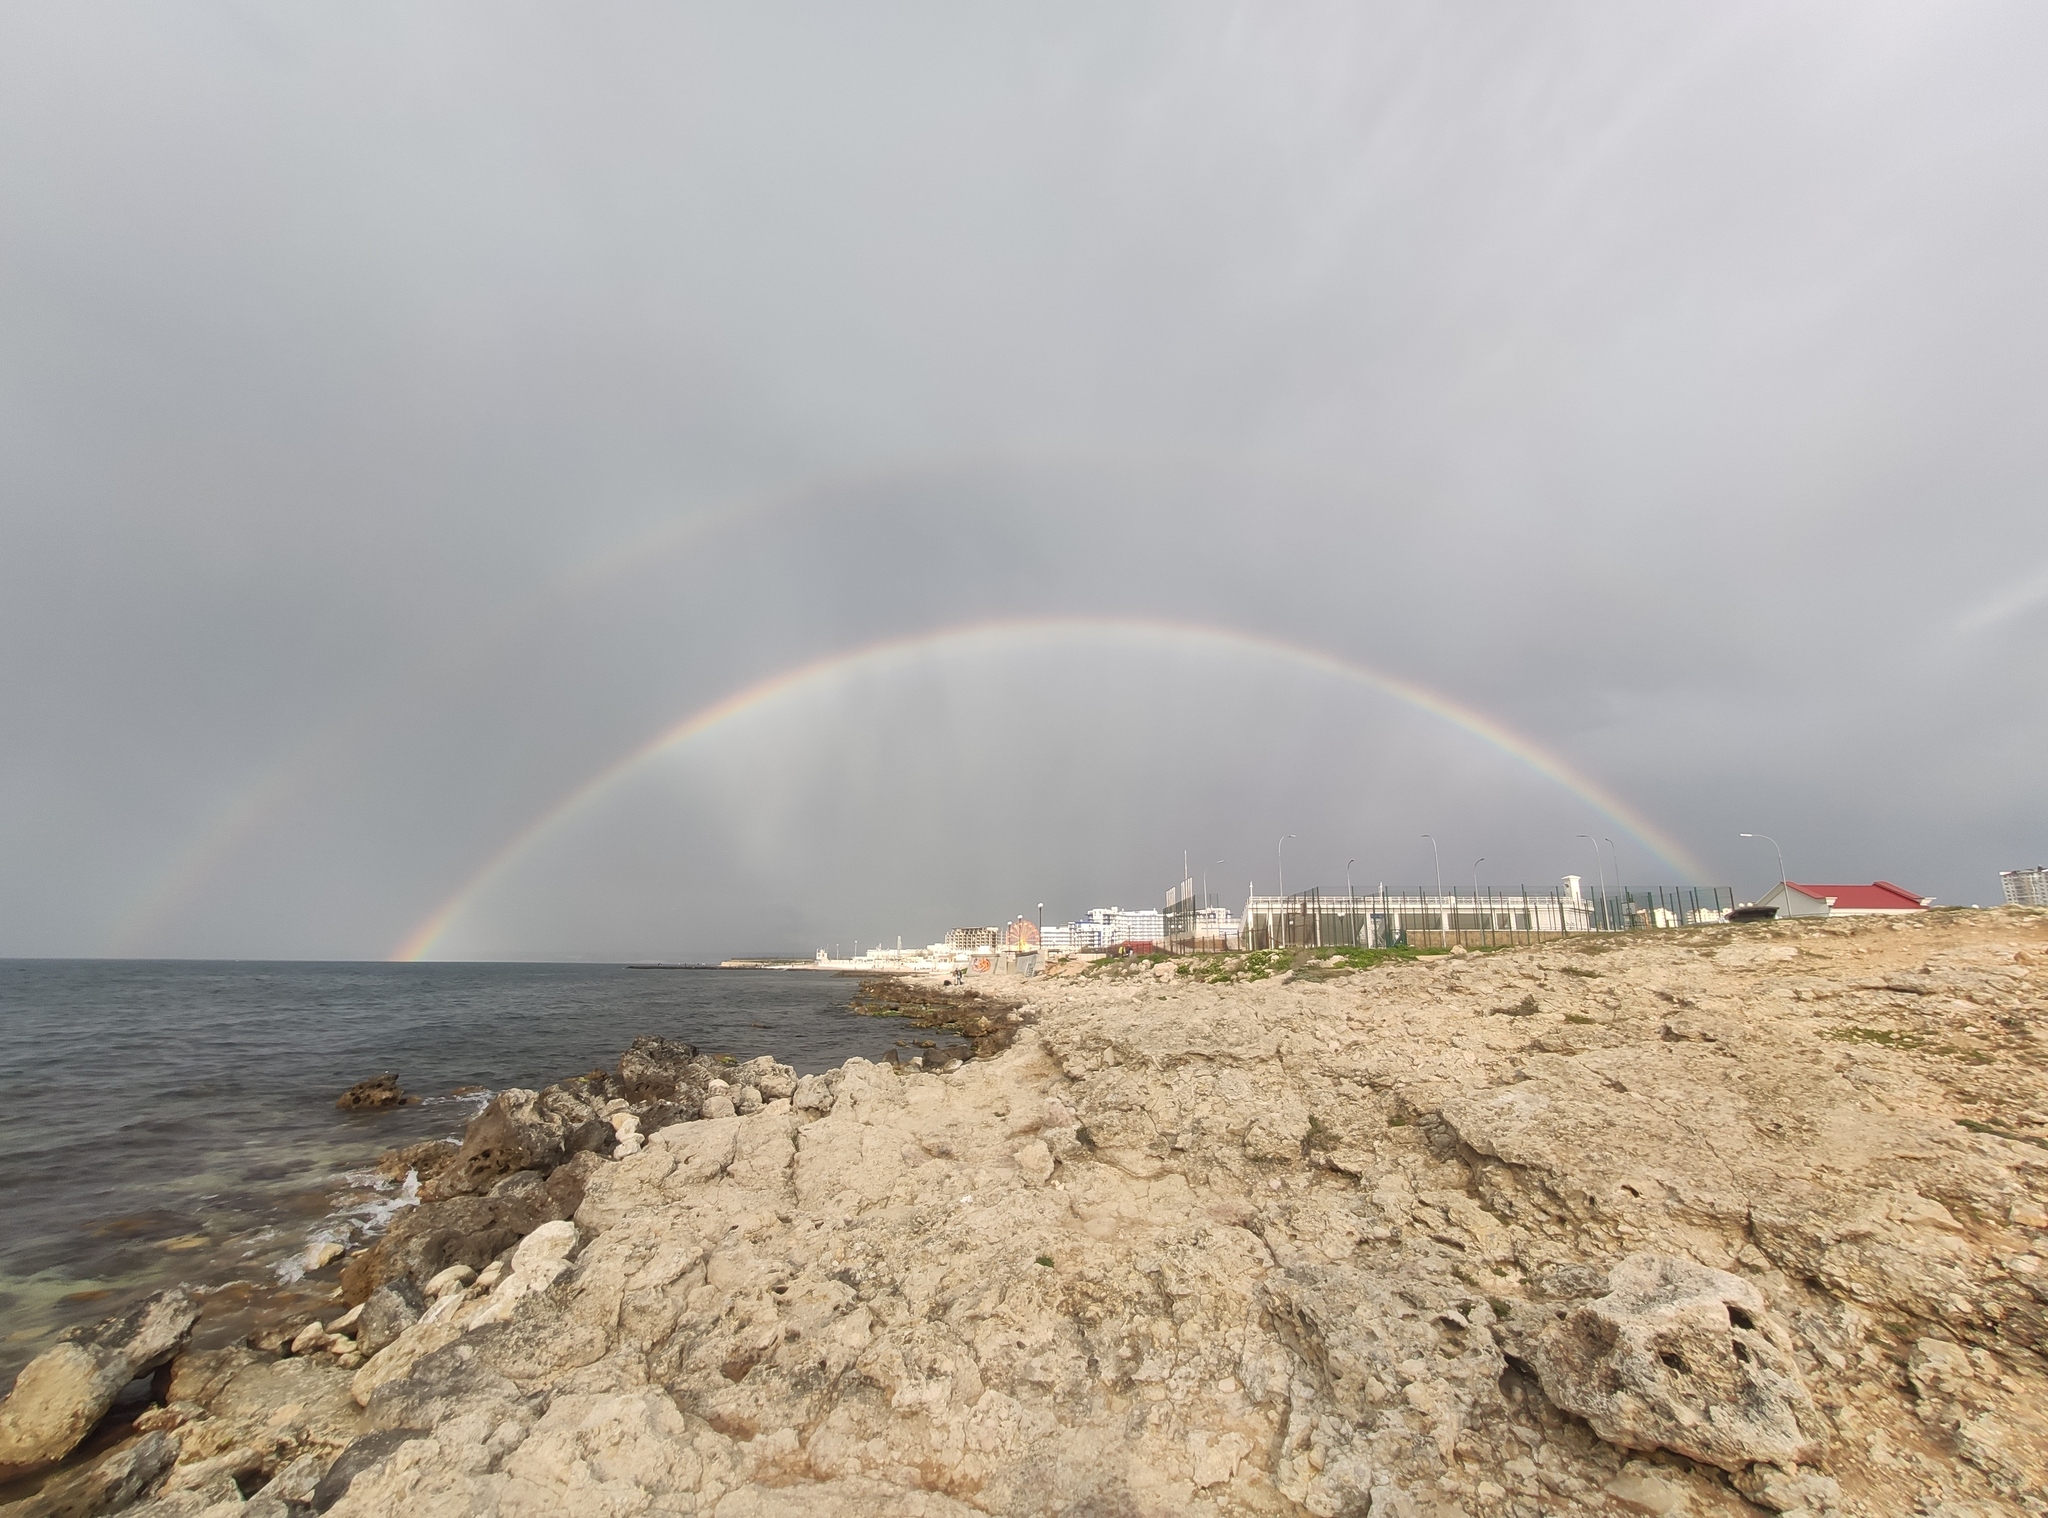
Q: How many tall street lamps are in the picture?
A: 8